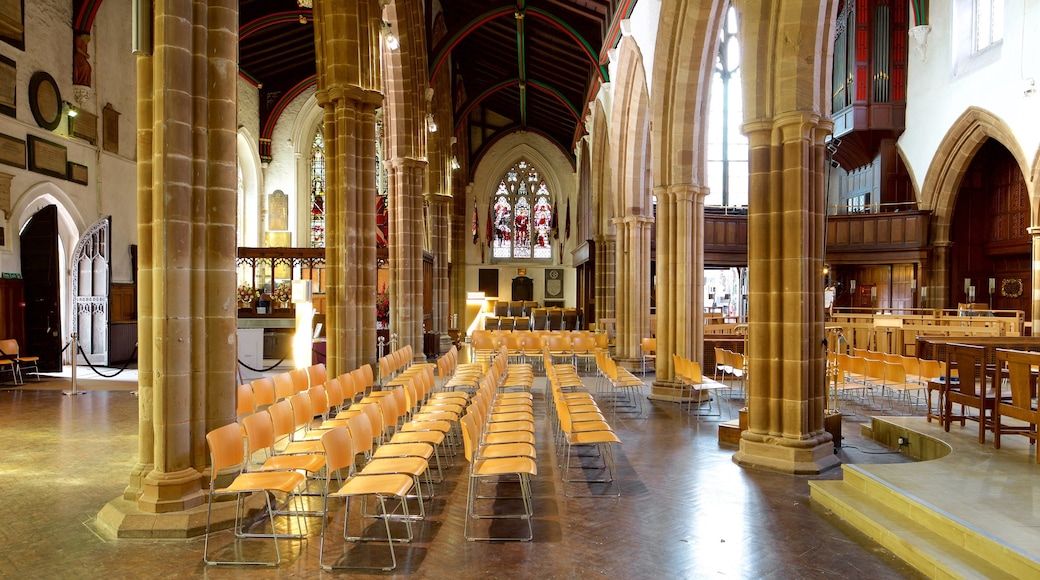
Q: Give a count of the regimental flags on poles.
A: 4